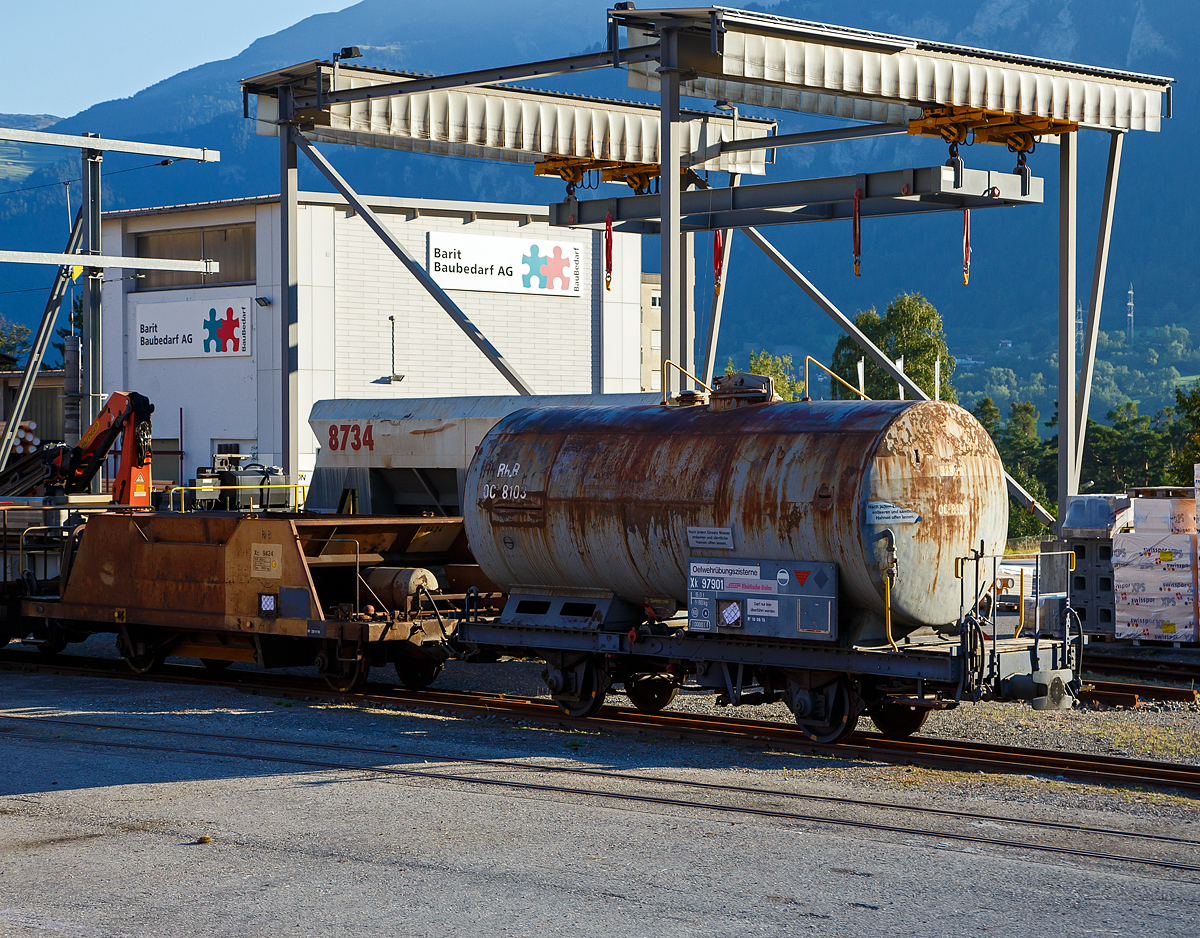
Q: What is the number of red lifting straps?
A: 4